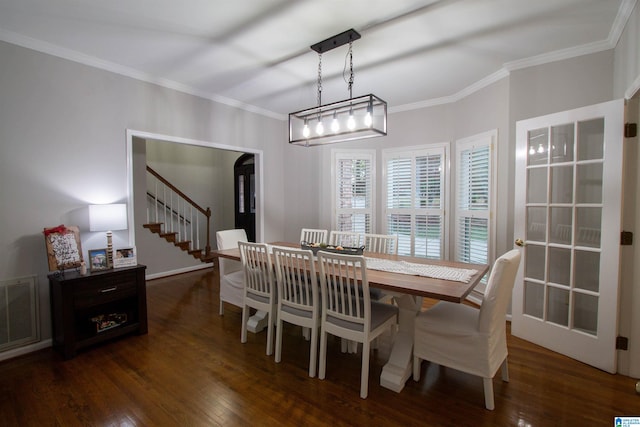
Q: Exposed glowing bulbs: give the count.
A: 5